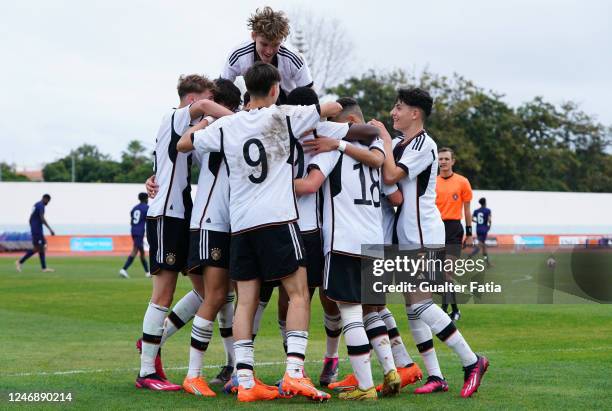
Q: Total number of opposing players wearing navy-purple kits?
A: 3